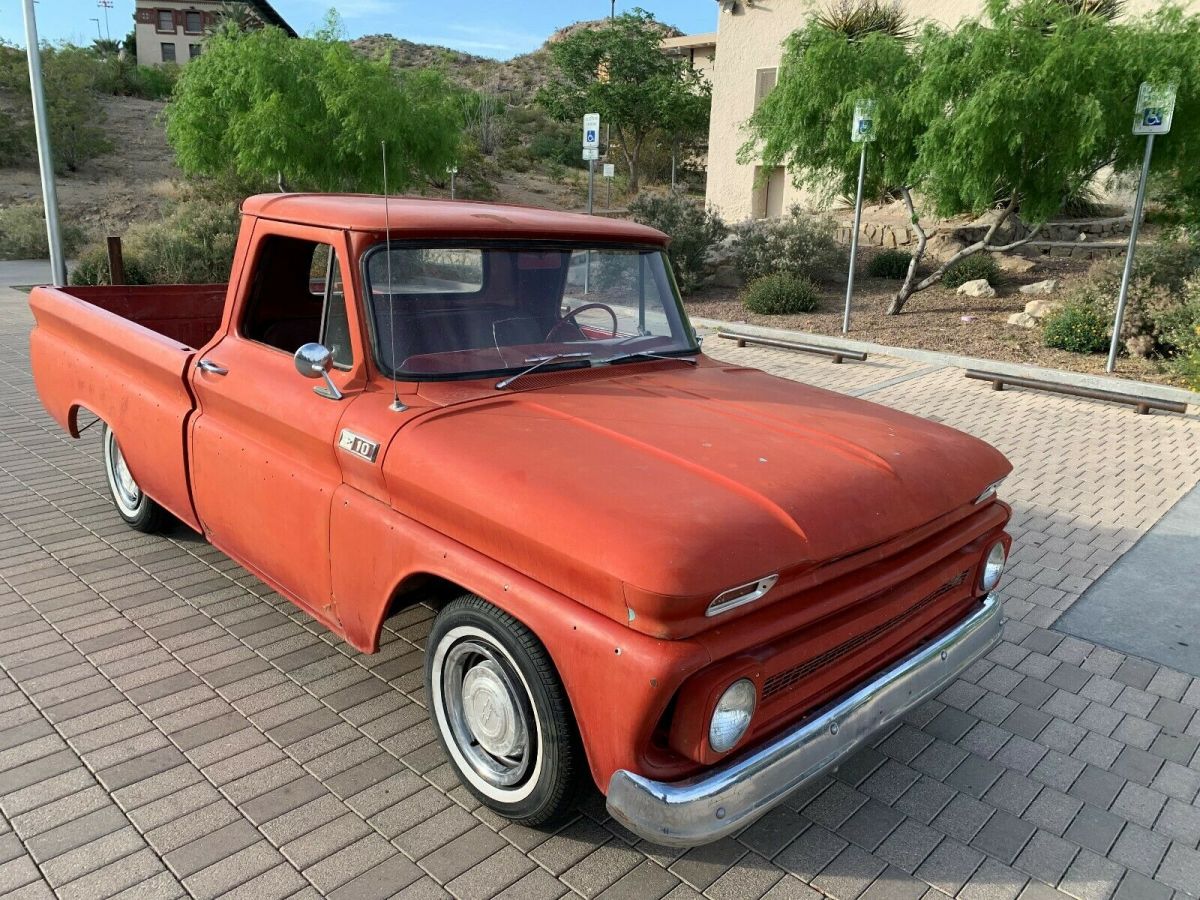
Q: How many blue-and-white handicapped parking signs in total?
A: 3